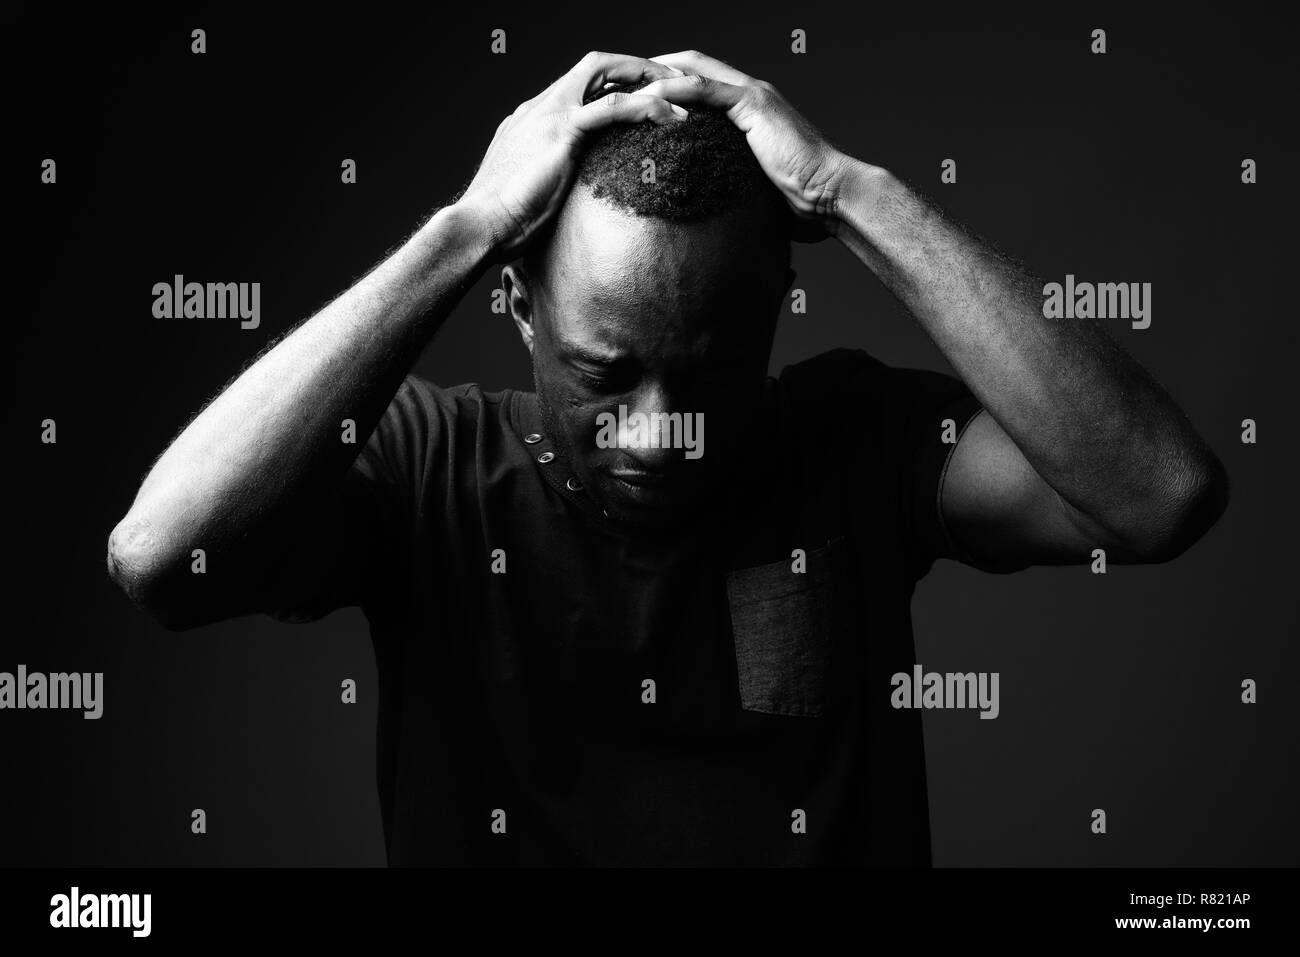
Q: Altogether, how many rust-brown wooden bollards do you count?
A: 0